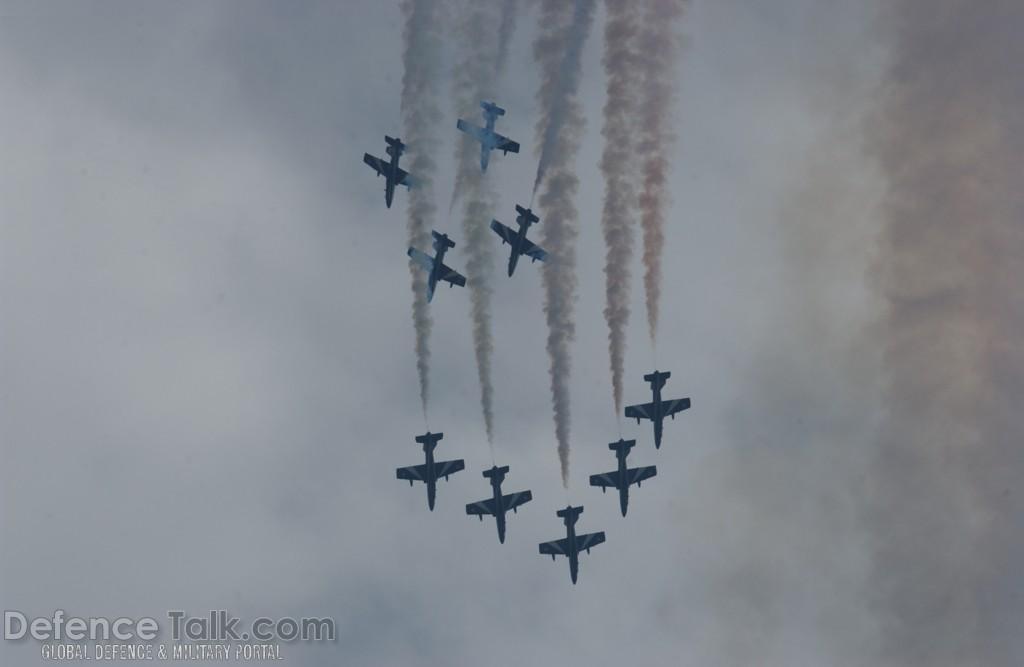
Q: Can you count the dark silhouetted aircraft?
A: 9